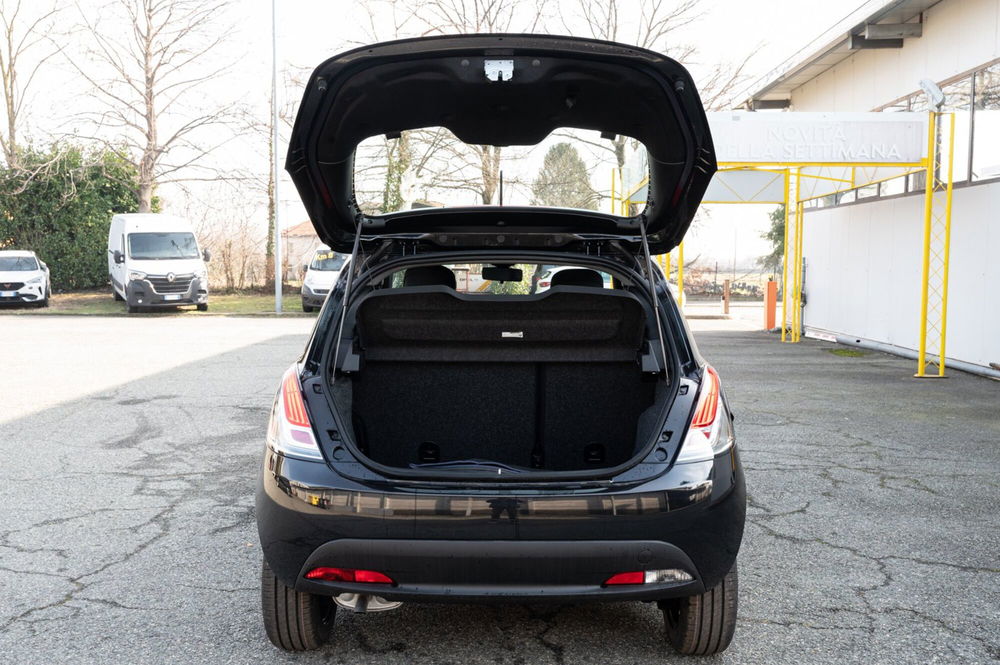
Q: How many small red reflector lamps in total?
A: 2